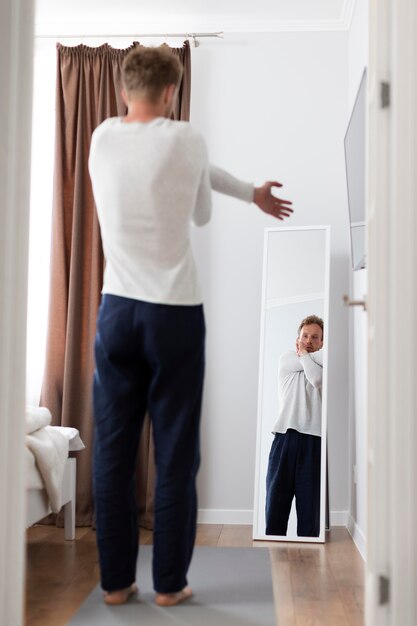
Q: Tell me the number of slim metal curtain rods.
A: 1